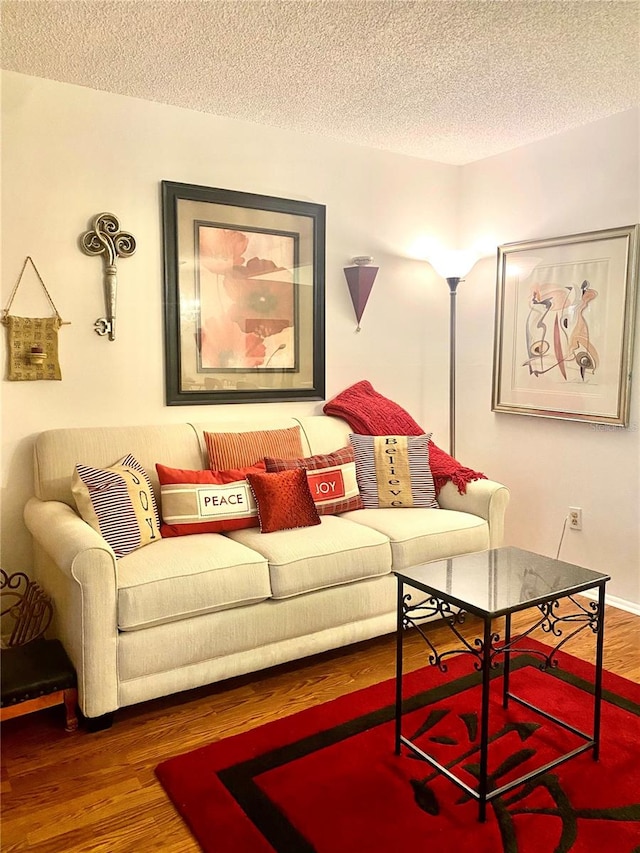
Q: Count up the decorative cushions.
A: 6